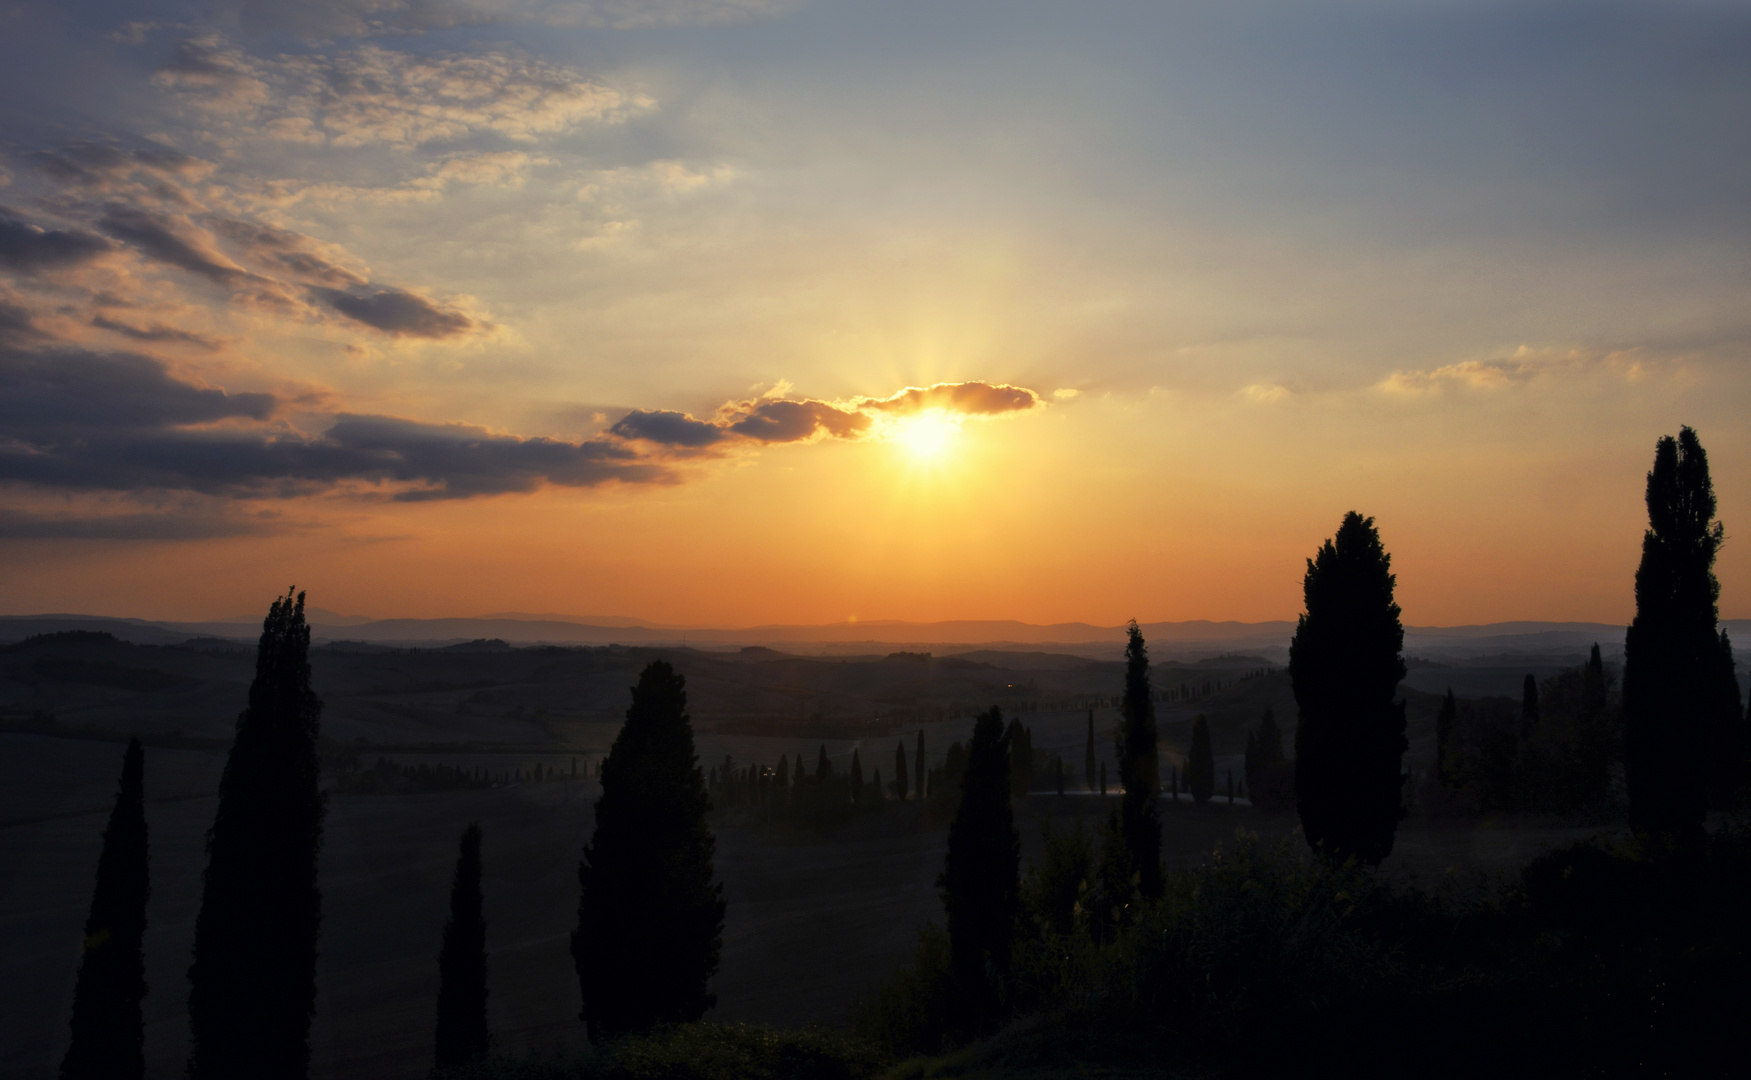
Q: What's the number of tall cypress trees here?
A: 8